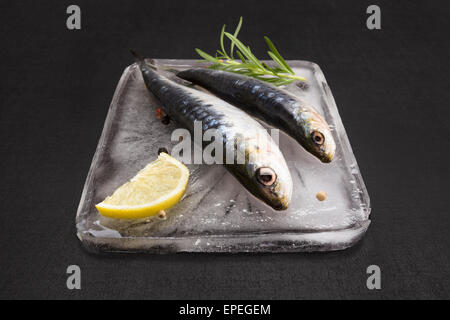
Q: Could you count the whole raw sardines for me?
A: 2